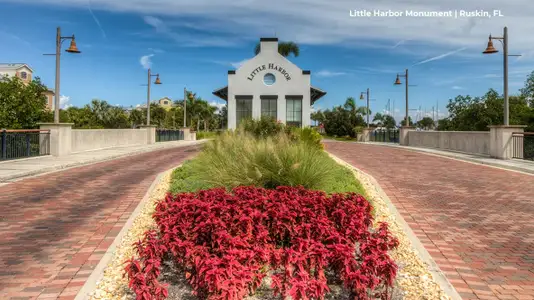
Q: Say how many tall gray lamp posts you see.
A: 6